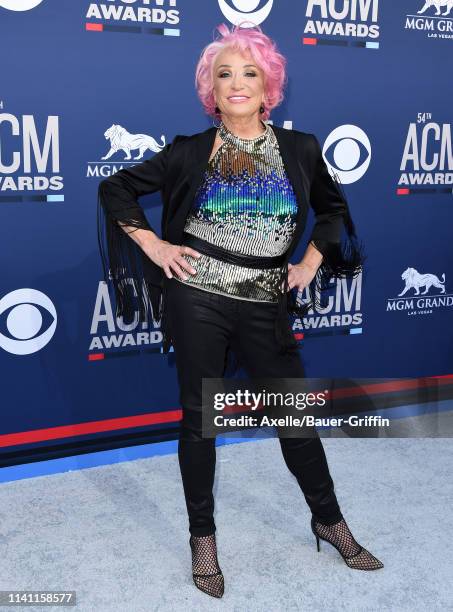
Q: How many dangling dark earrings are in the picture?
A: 2